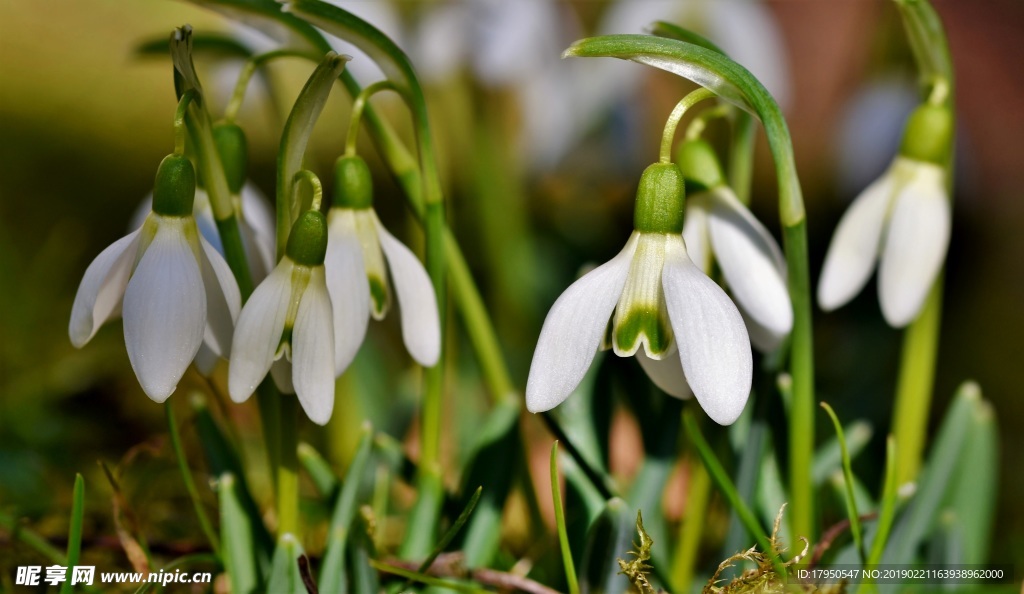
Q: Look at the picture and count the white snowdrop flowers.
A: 7